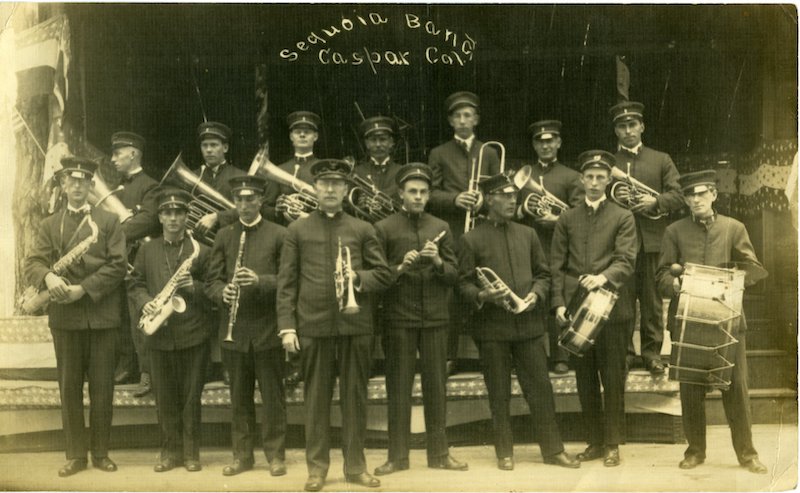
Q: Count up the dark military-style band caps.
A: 15